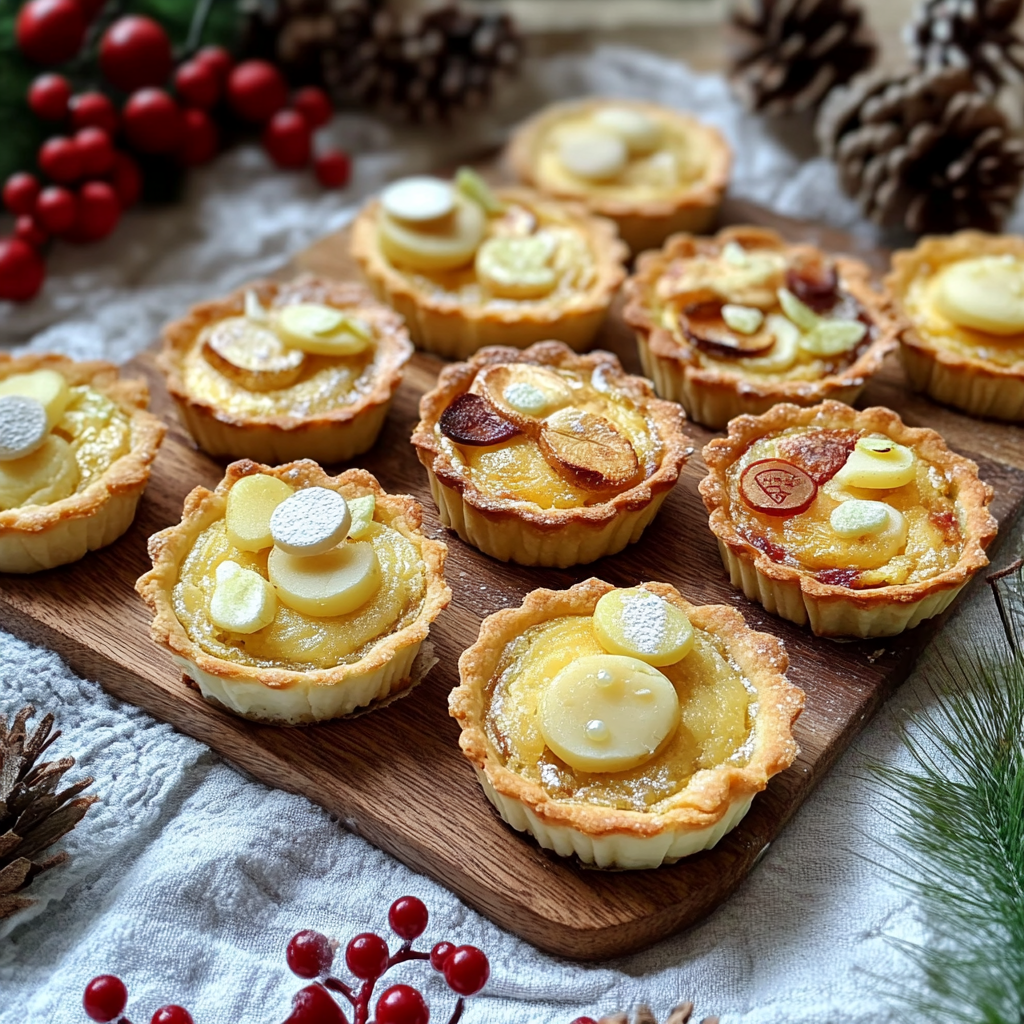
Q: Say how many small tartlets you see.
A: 10